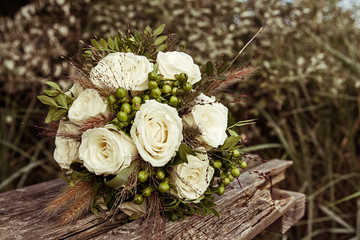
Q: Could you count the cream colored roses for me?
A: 8